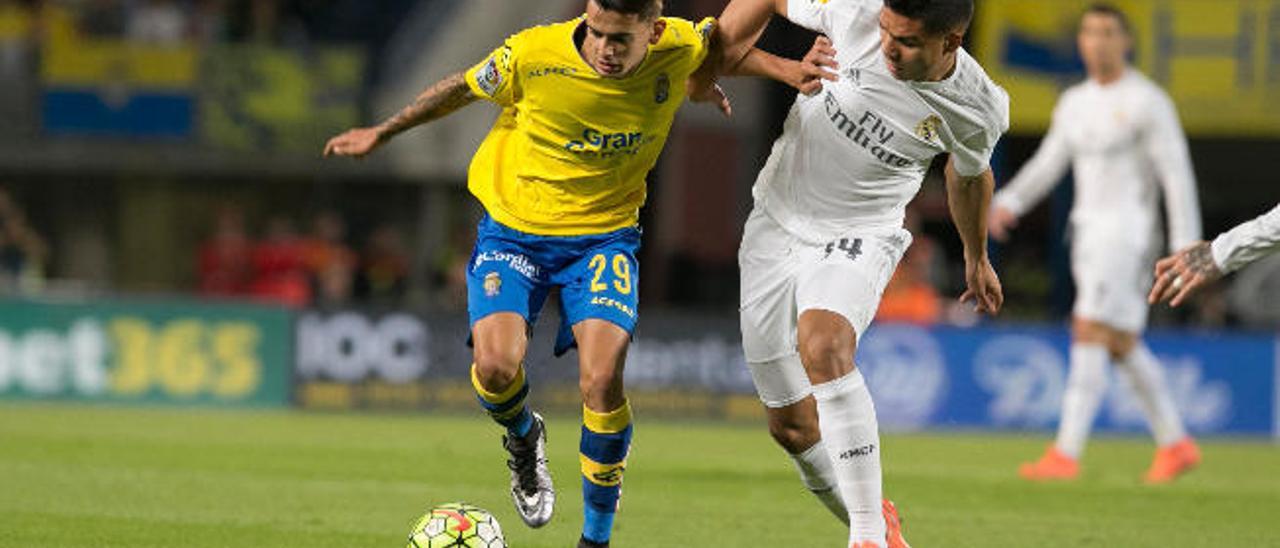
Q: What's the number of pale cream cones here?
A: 0